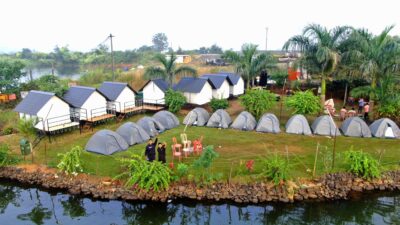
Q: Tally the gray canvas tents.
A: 12